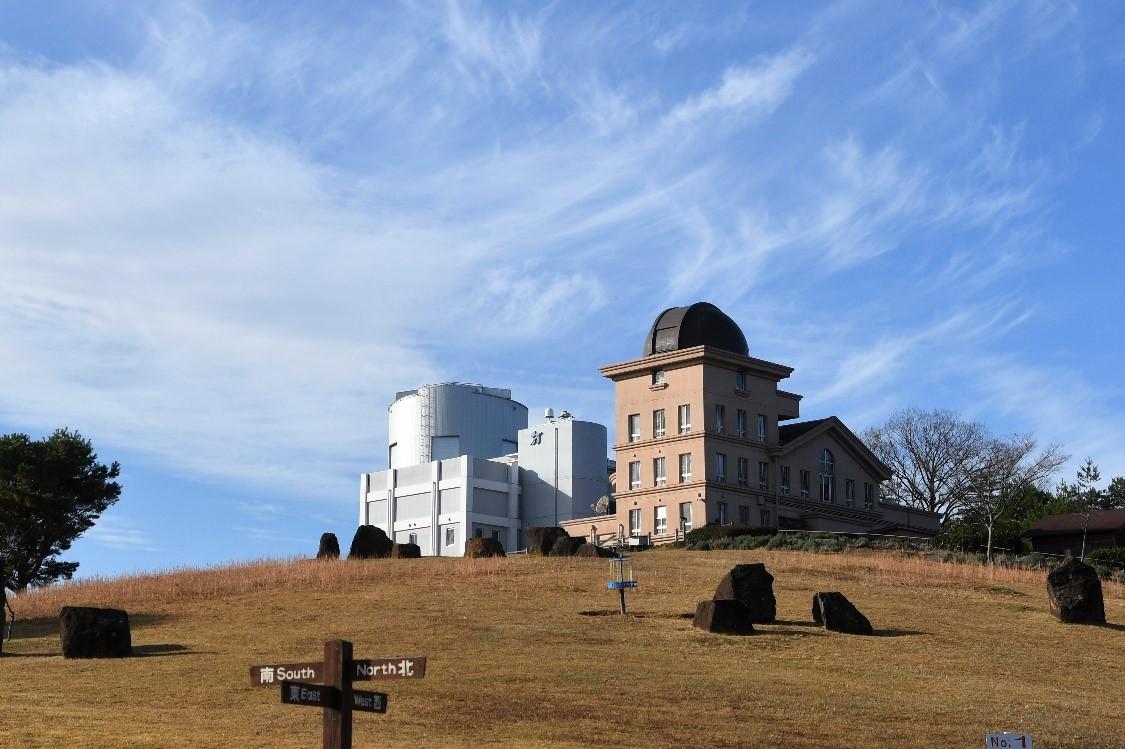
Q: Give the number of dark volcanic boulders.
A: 12